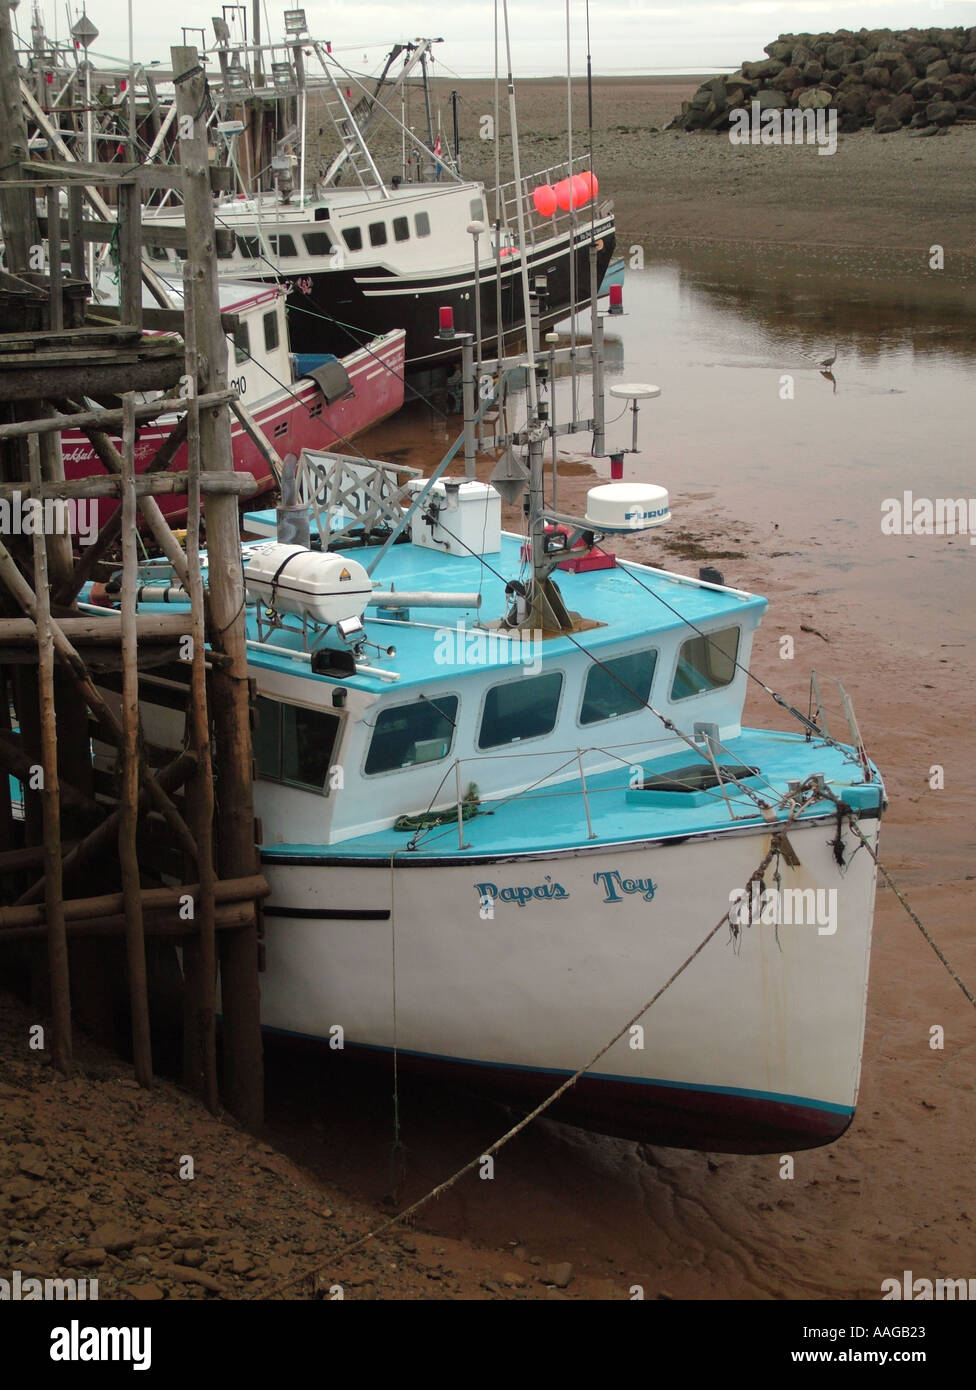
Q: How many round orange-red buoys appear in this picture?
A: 4